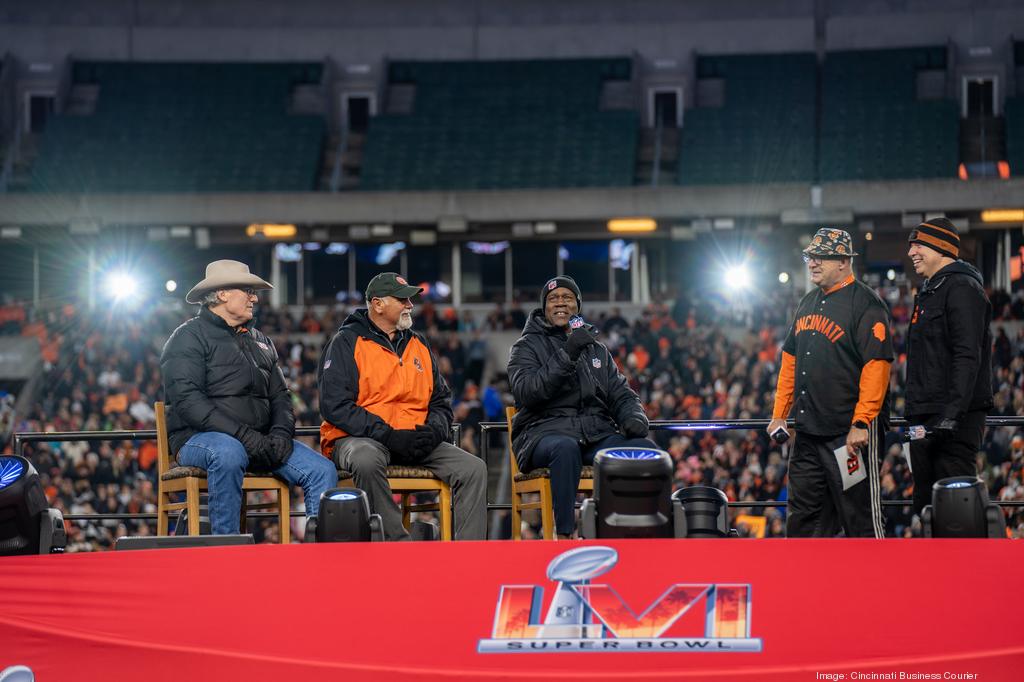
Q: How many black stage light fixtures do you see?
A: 5